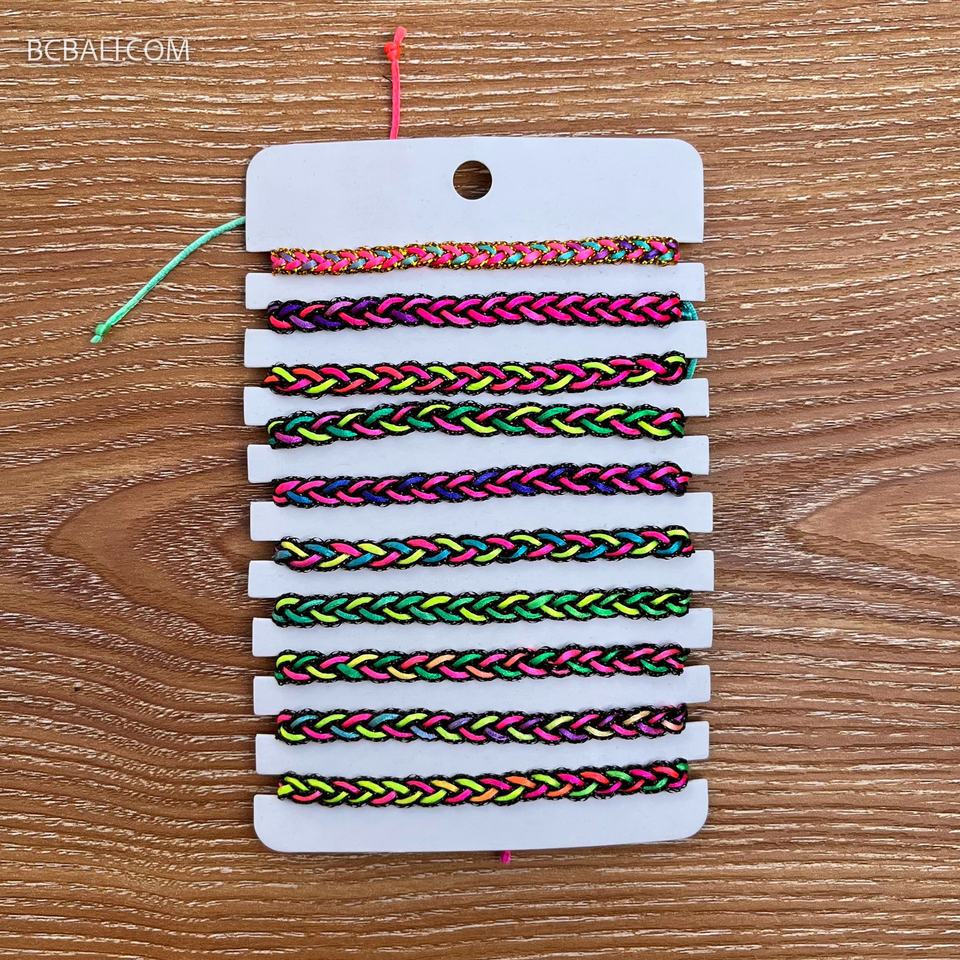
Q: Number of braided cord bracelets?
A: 10